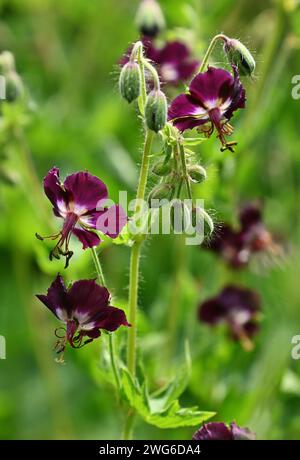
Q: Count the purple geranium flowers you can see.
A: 7